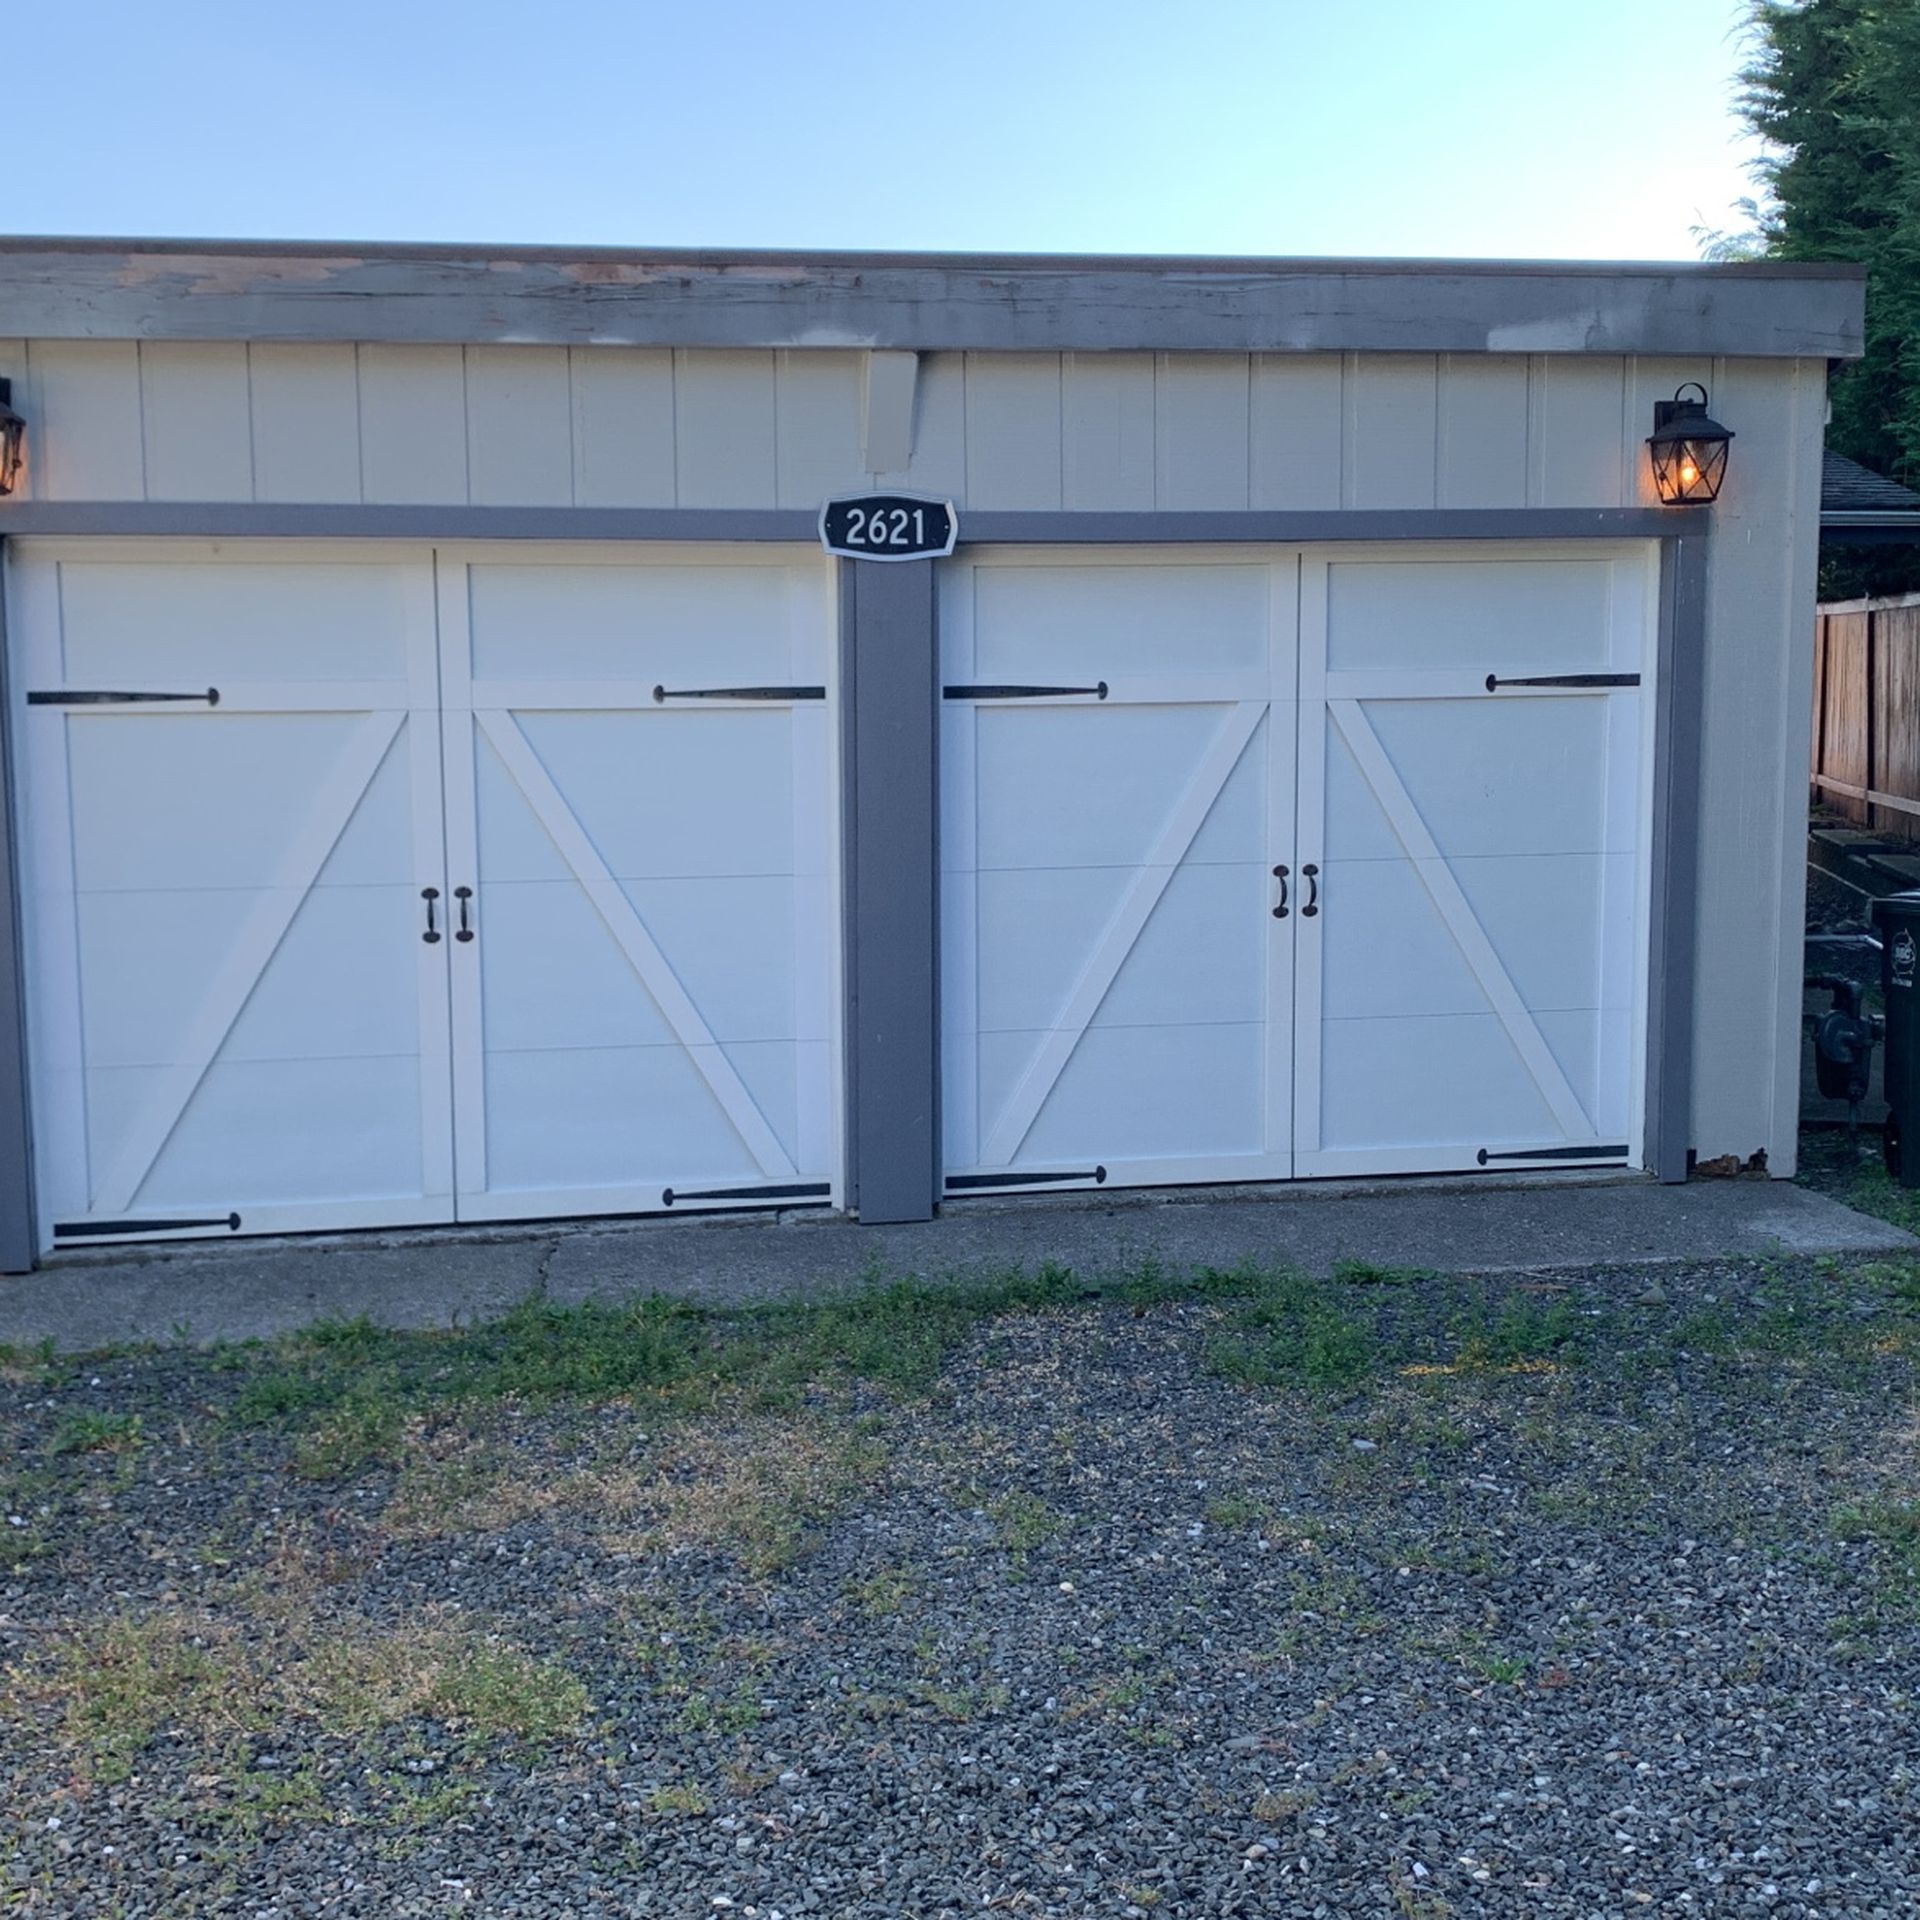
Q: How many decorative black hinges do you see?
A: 8